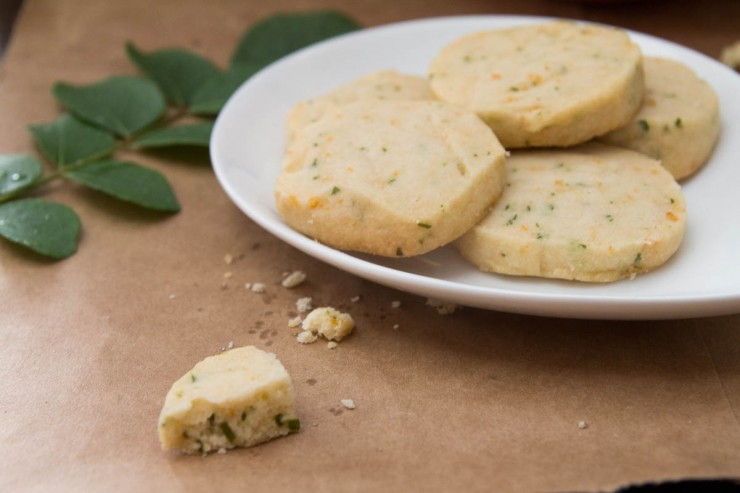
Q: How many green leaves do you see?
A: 9